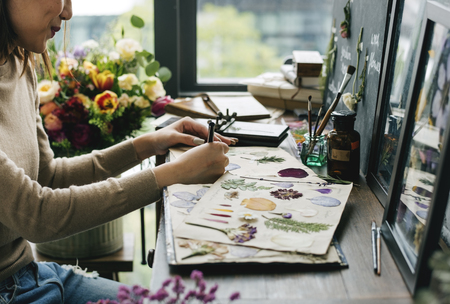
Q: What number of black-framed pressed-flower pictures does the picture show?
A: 2